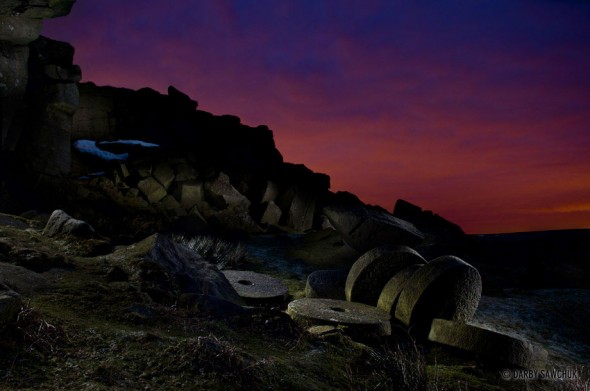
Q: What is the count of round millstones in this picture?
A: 7